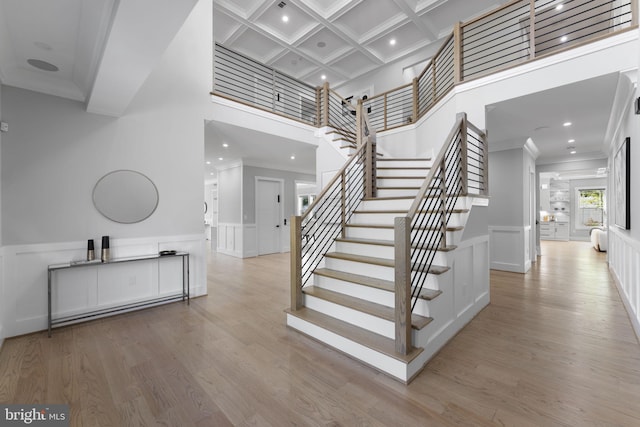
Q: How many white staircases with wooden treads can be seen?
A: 1